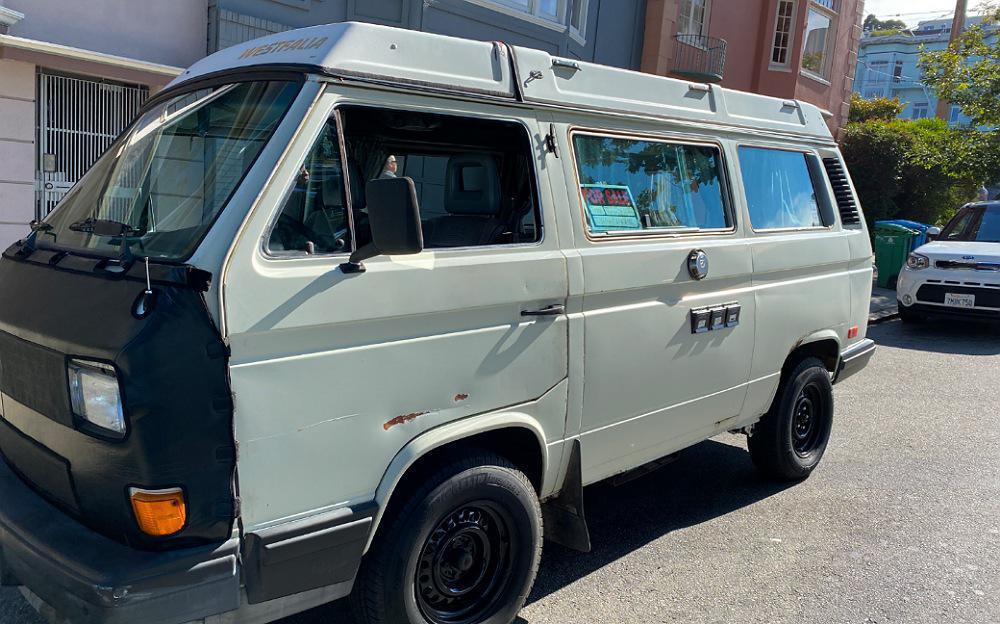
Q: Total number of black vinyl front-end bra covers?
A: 1